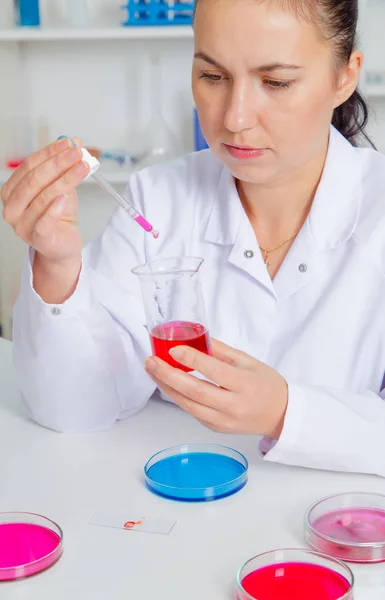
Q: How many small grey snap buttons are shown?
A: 3